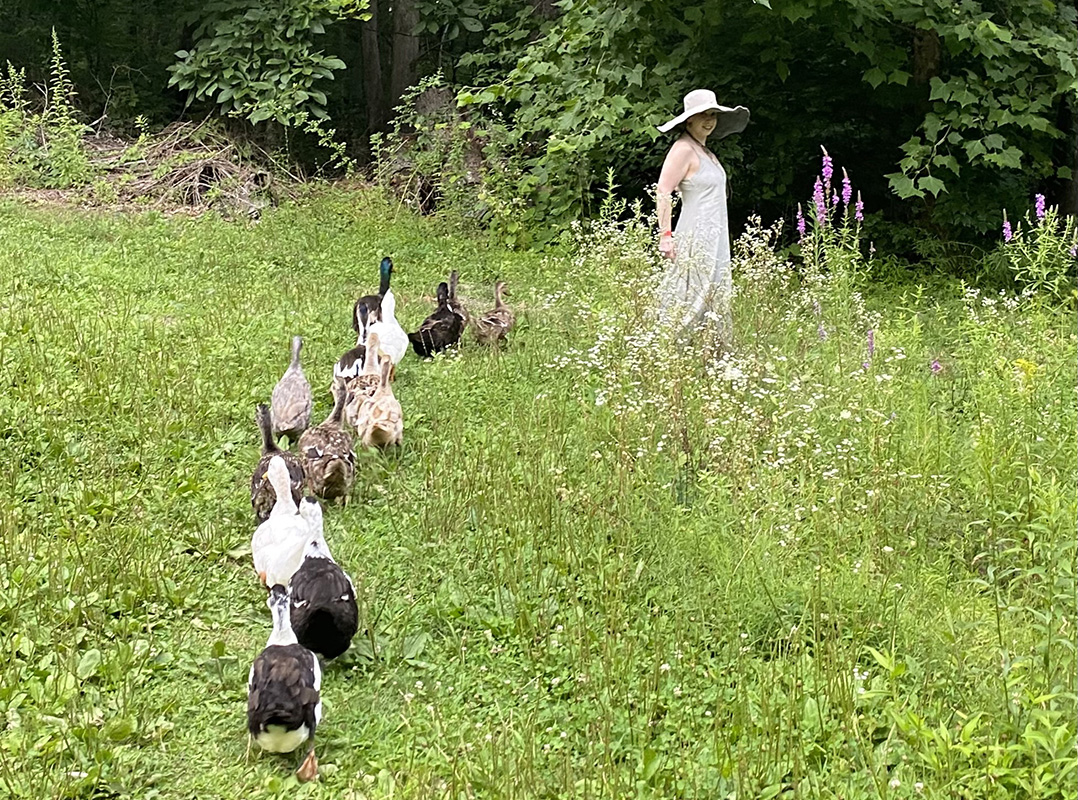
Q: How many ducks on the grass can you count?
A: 14